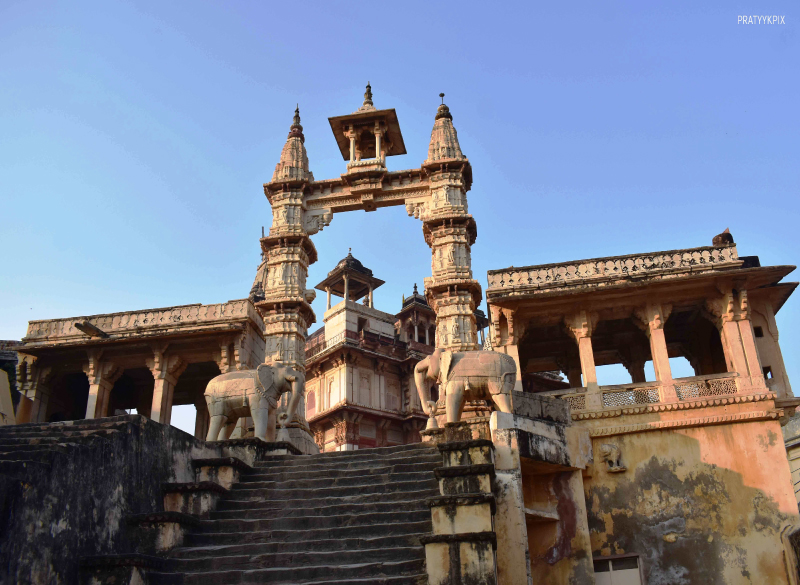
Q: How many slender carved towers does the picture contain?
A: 2